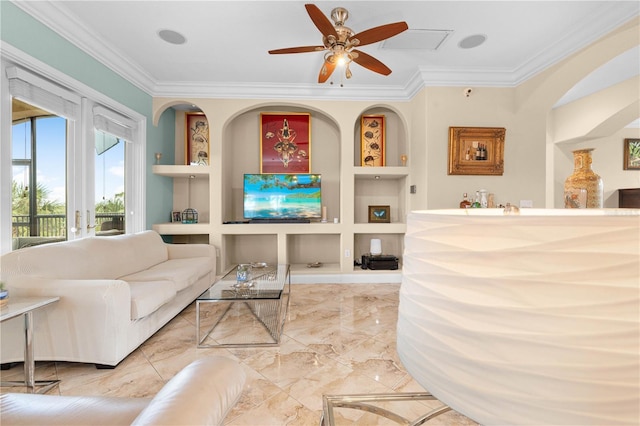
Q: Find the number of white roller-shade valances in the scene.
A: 2